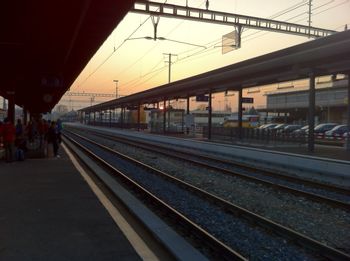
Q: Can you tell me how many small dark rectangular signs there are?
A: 2